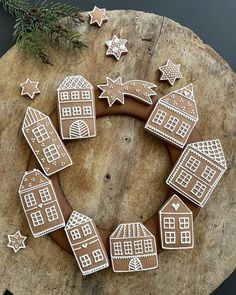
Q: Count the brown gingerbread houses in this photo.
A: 8